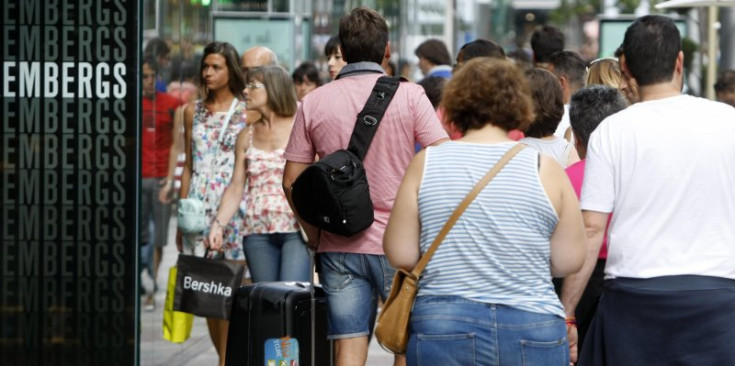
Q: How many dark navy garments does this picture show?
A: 1